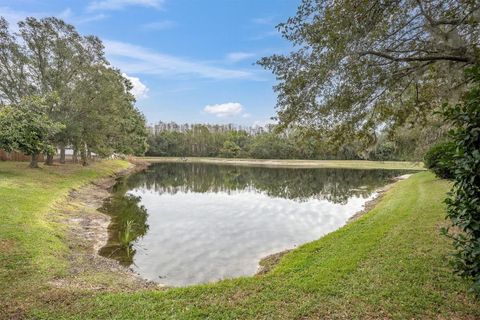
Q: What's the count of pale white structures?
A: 1